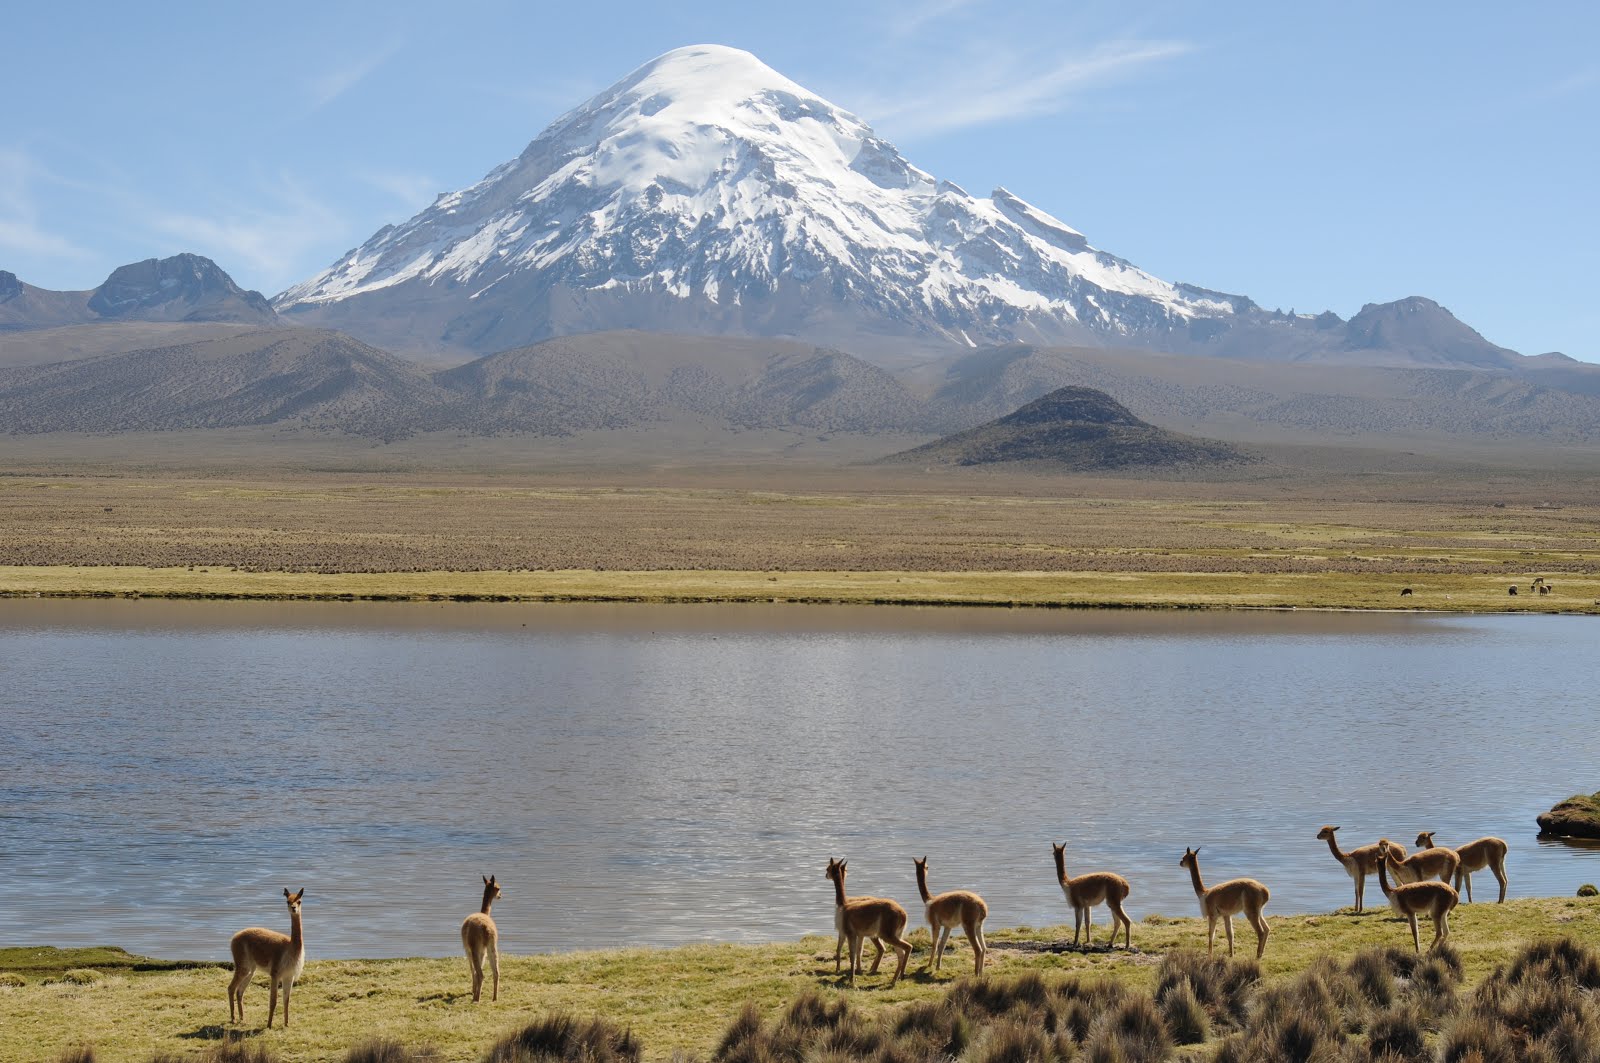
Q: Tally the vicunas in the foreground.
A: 11